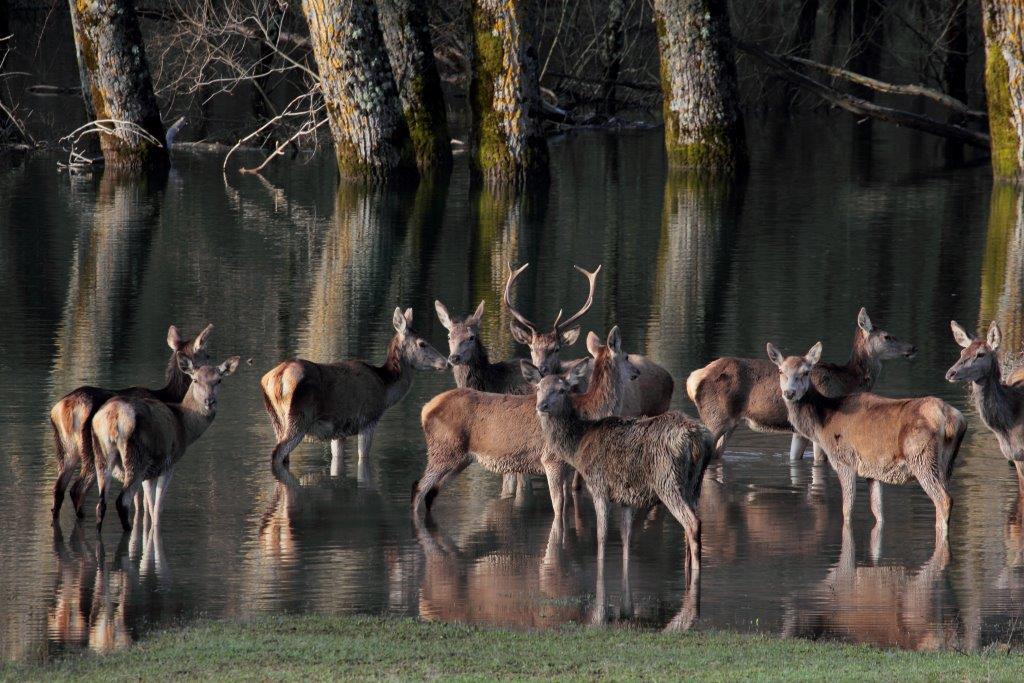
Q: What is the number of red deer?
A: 10